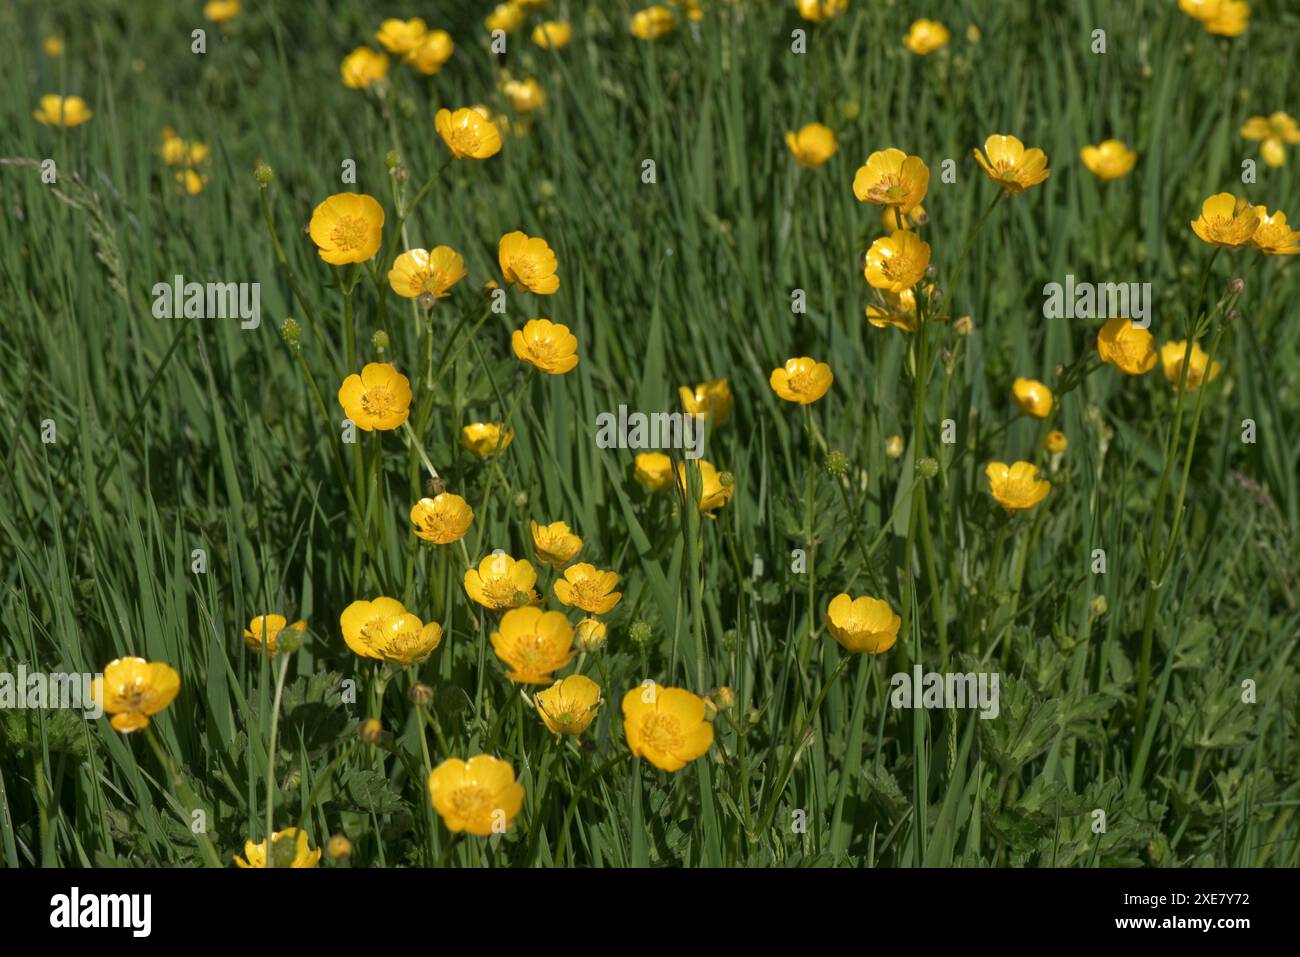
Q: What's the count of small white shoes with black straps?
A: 0